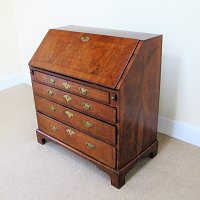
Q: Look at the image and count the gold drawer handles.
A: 8